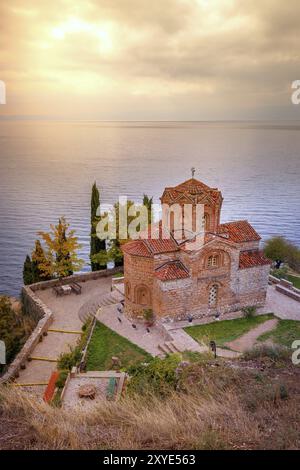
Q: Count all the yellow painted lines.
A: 3